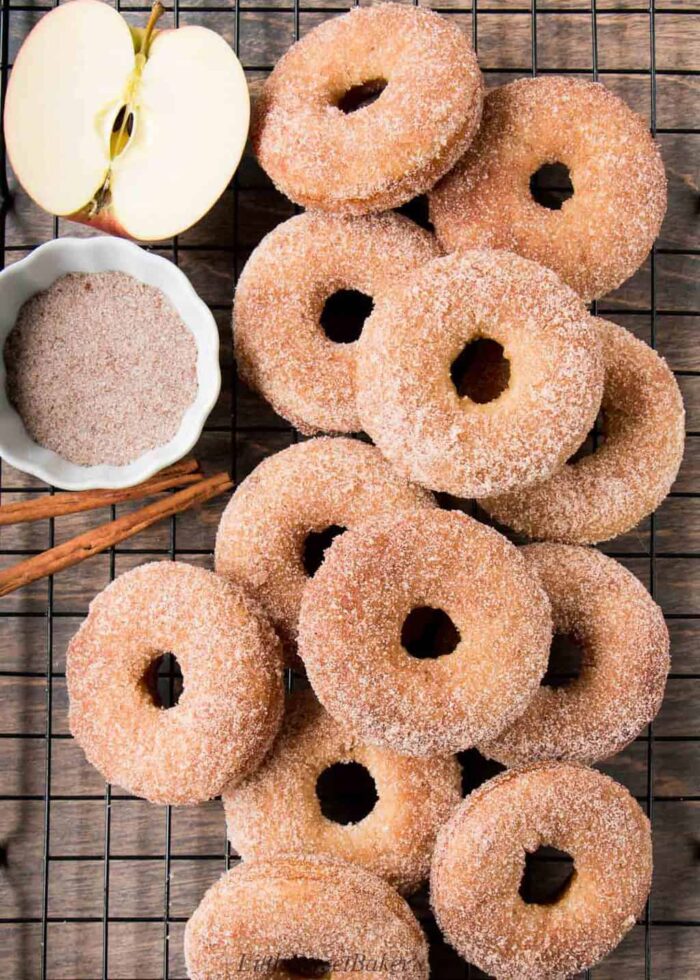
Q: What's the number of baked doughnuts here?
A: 12